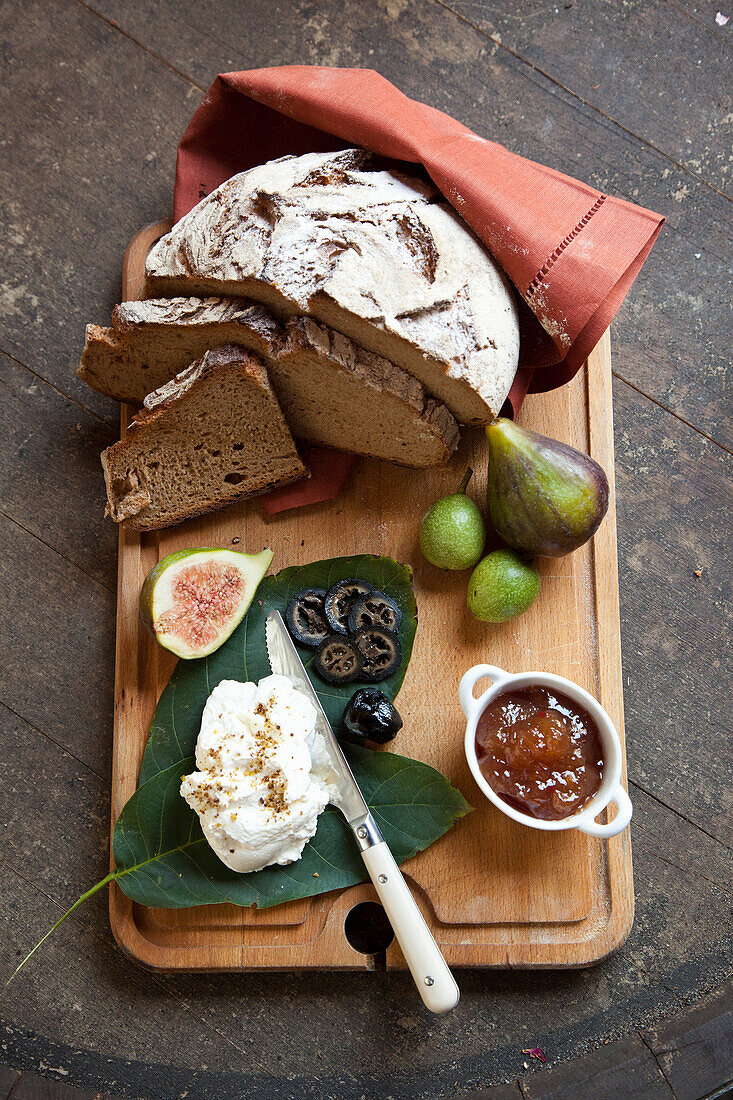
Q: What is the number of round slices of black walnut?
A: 5